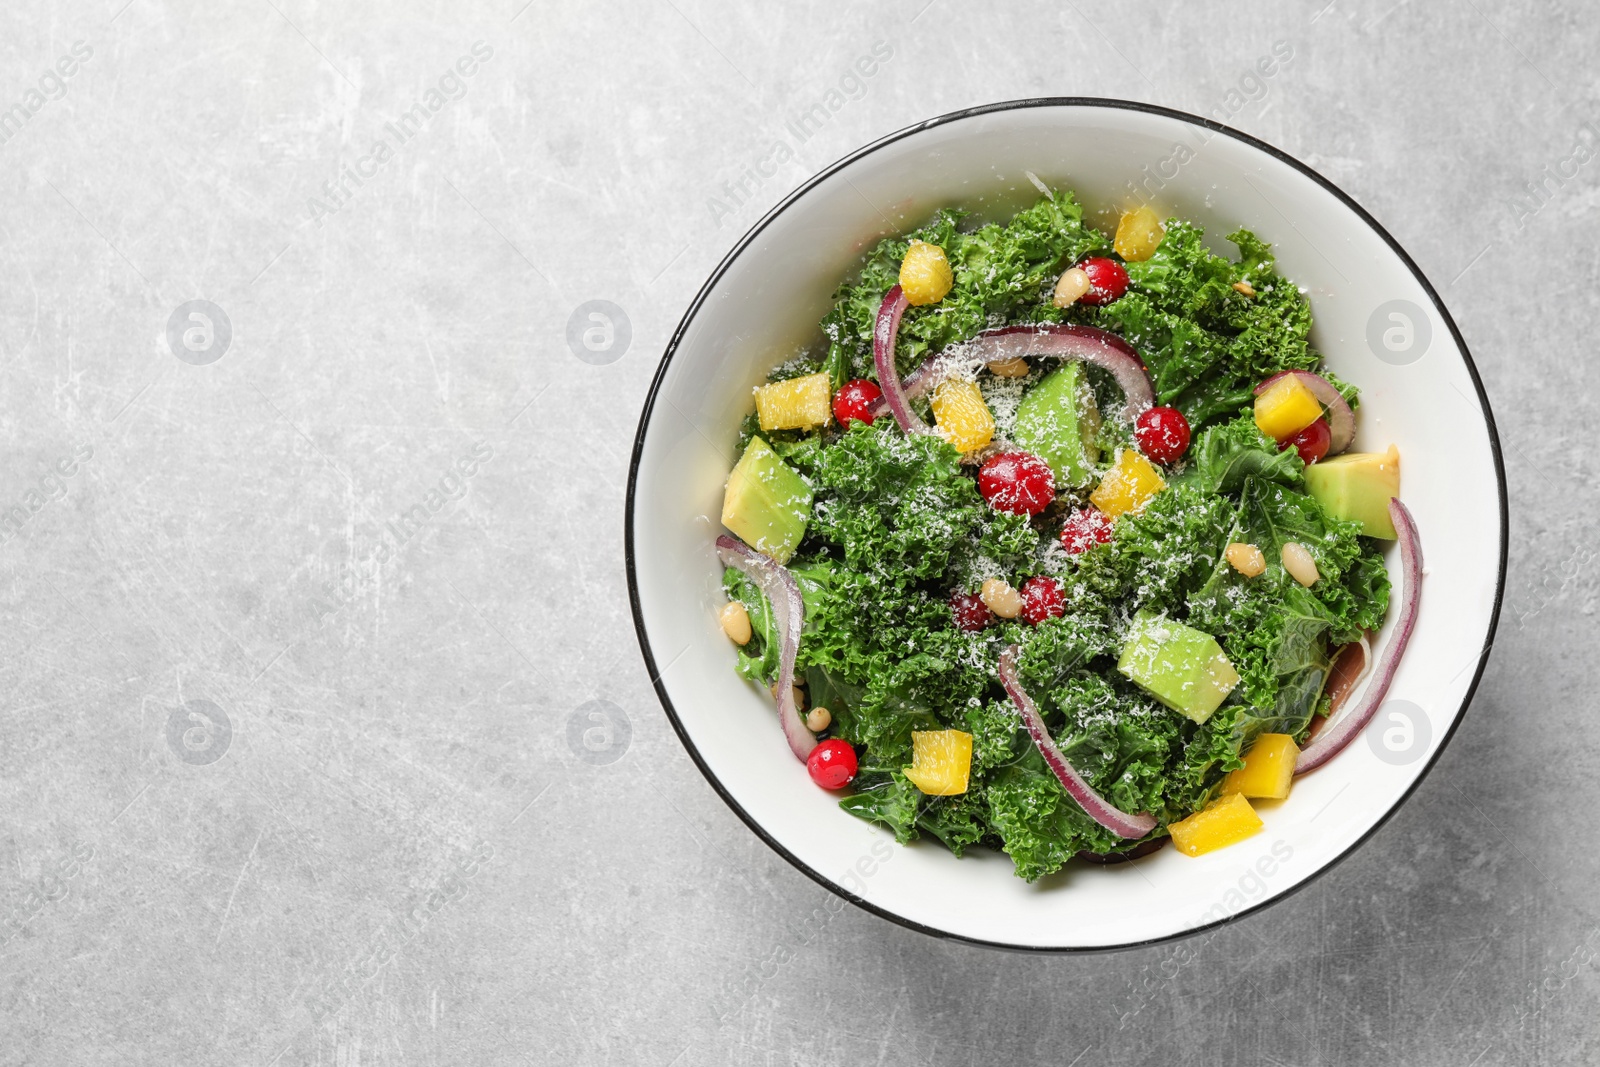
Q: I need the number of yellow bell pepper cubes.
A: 9